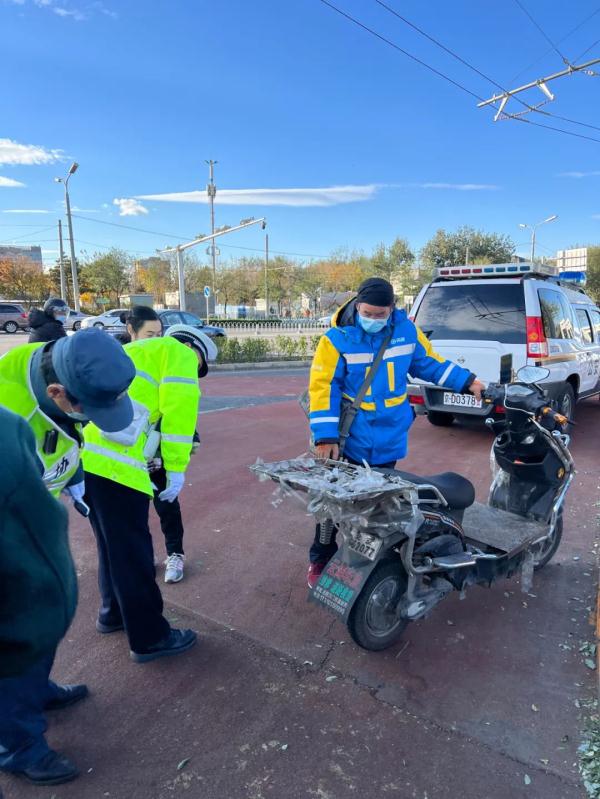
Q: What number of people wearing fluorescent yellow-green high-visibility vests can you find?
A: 2